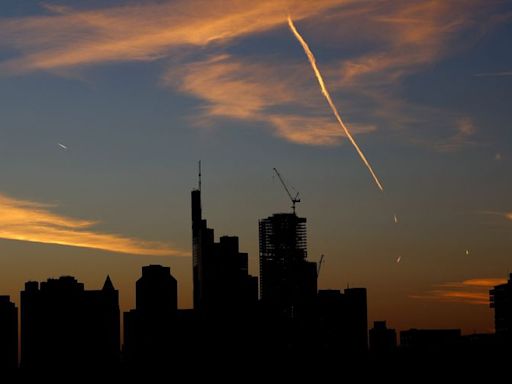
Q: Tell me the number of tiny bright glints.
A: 4